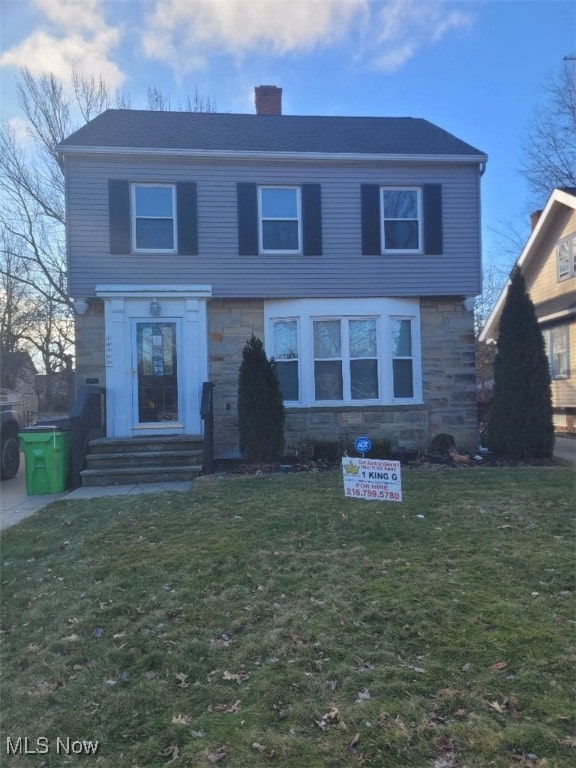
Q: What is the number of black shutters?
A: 6